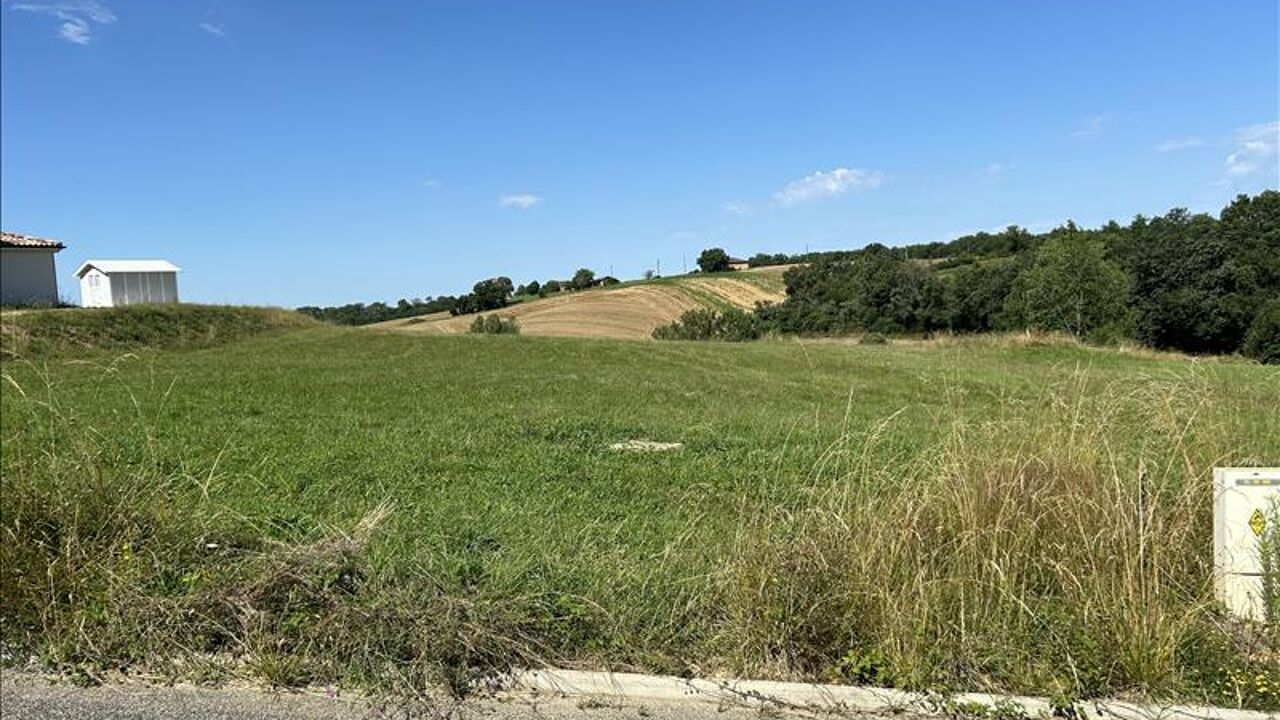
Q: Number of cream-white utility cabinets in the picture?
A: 1